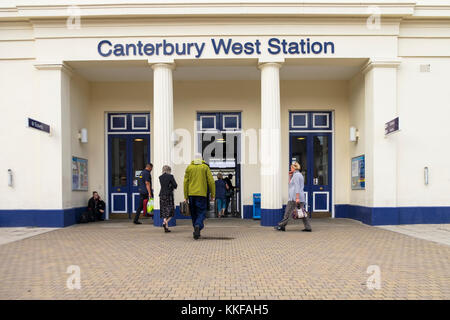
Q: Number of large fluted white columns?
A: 2